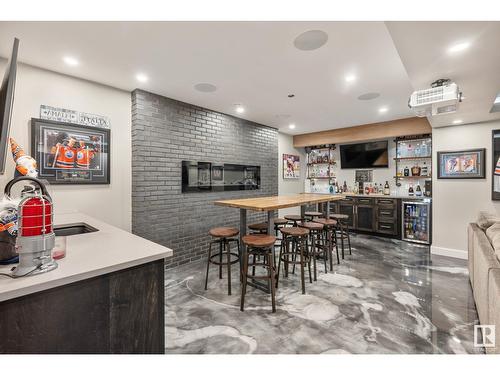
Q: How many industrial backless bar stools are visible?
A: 10